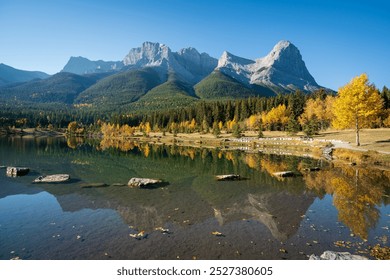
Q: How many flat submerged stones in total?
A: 2